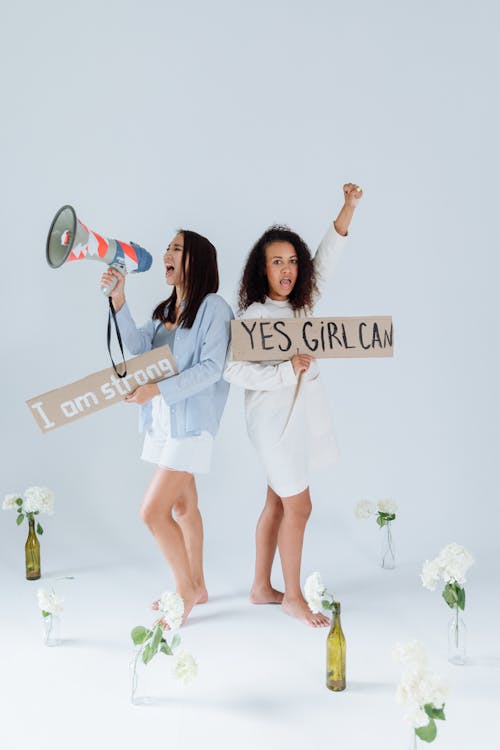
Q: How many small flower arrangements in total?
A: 7